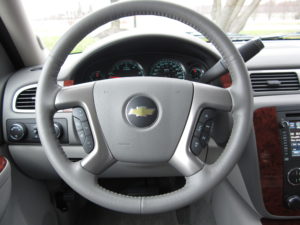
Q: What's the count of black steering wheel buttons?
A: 10